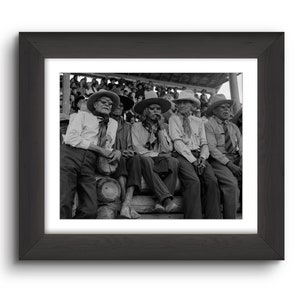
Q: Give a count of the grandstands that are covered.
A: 1